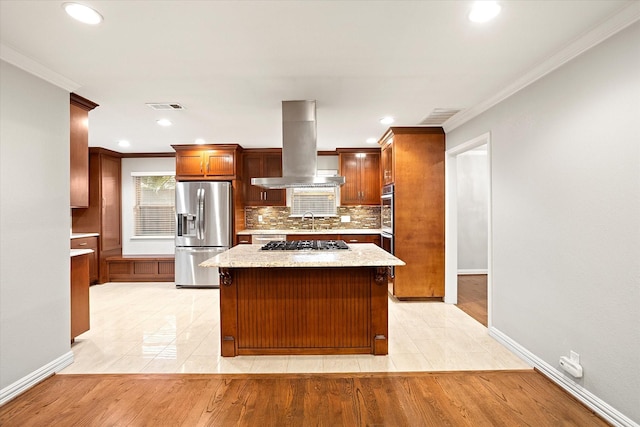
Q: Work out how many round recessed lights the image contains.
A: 7